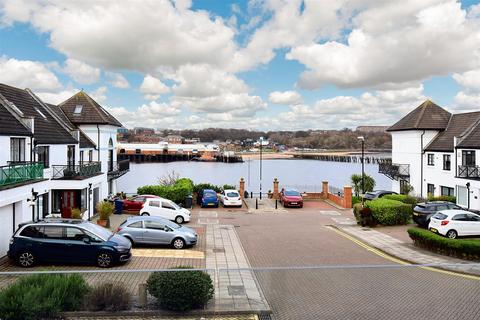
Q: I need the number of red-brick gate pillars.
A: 4